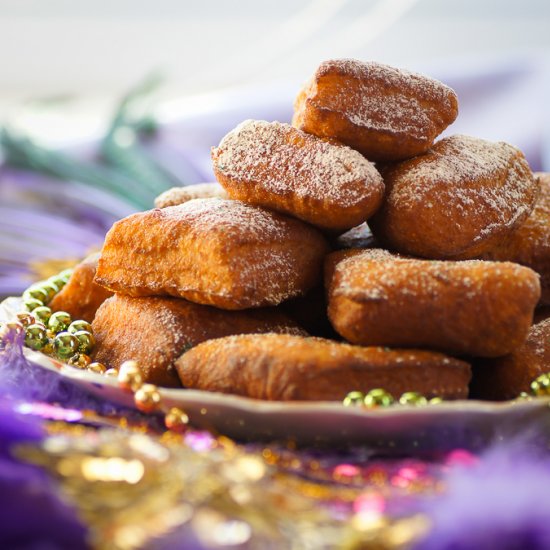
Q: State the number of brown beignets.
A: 11